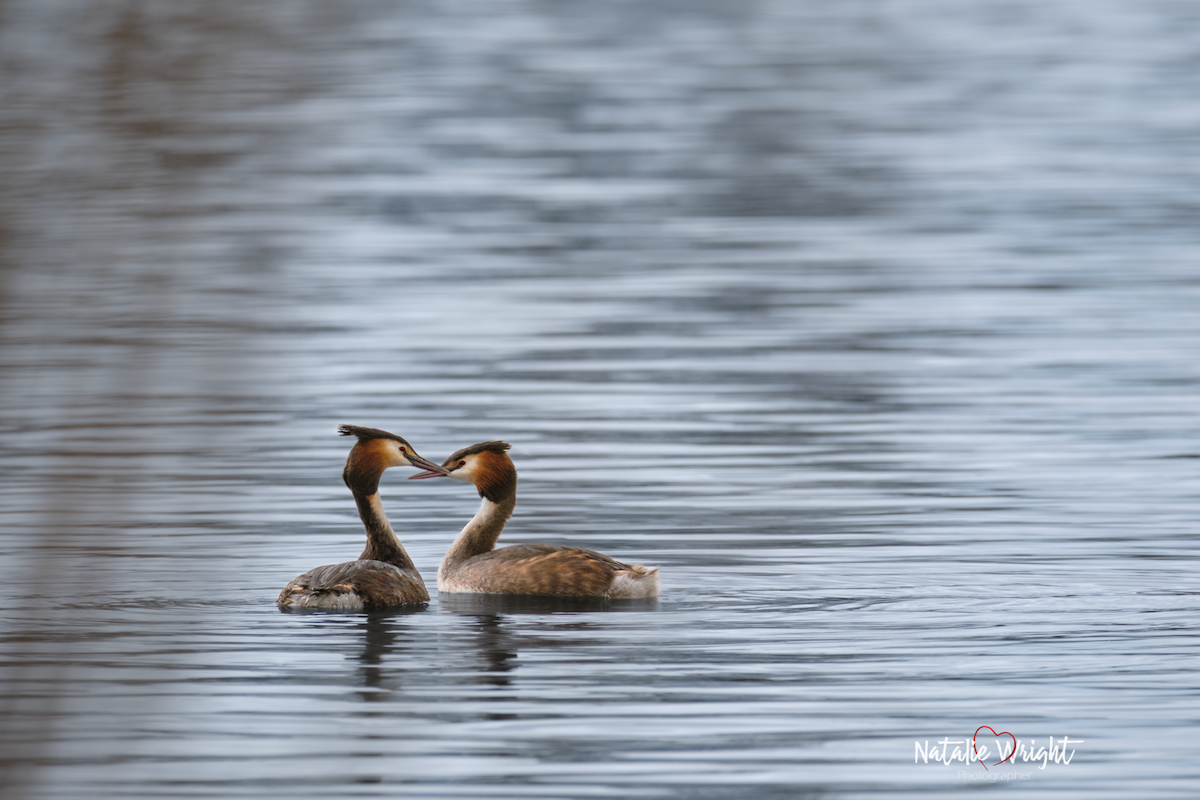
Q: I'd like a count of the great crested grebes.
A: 2